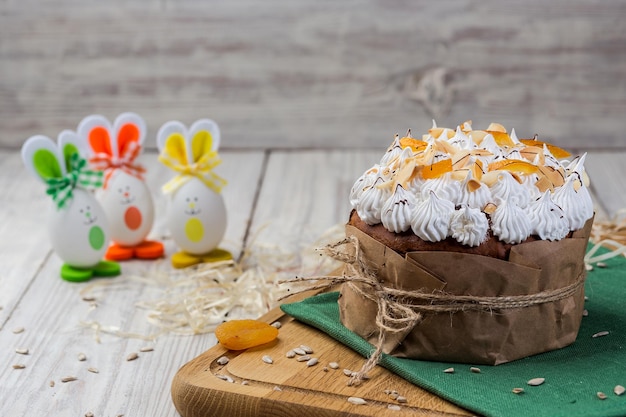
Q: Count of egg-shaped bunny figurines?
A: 3